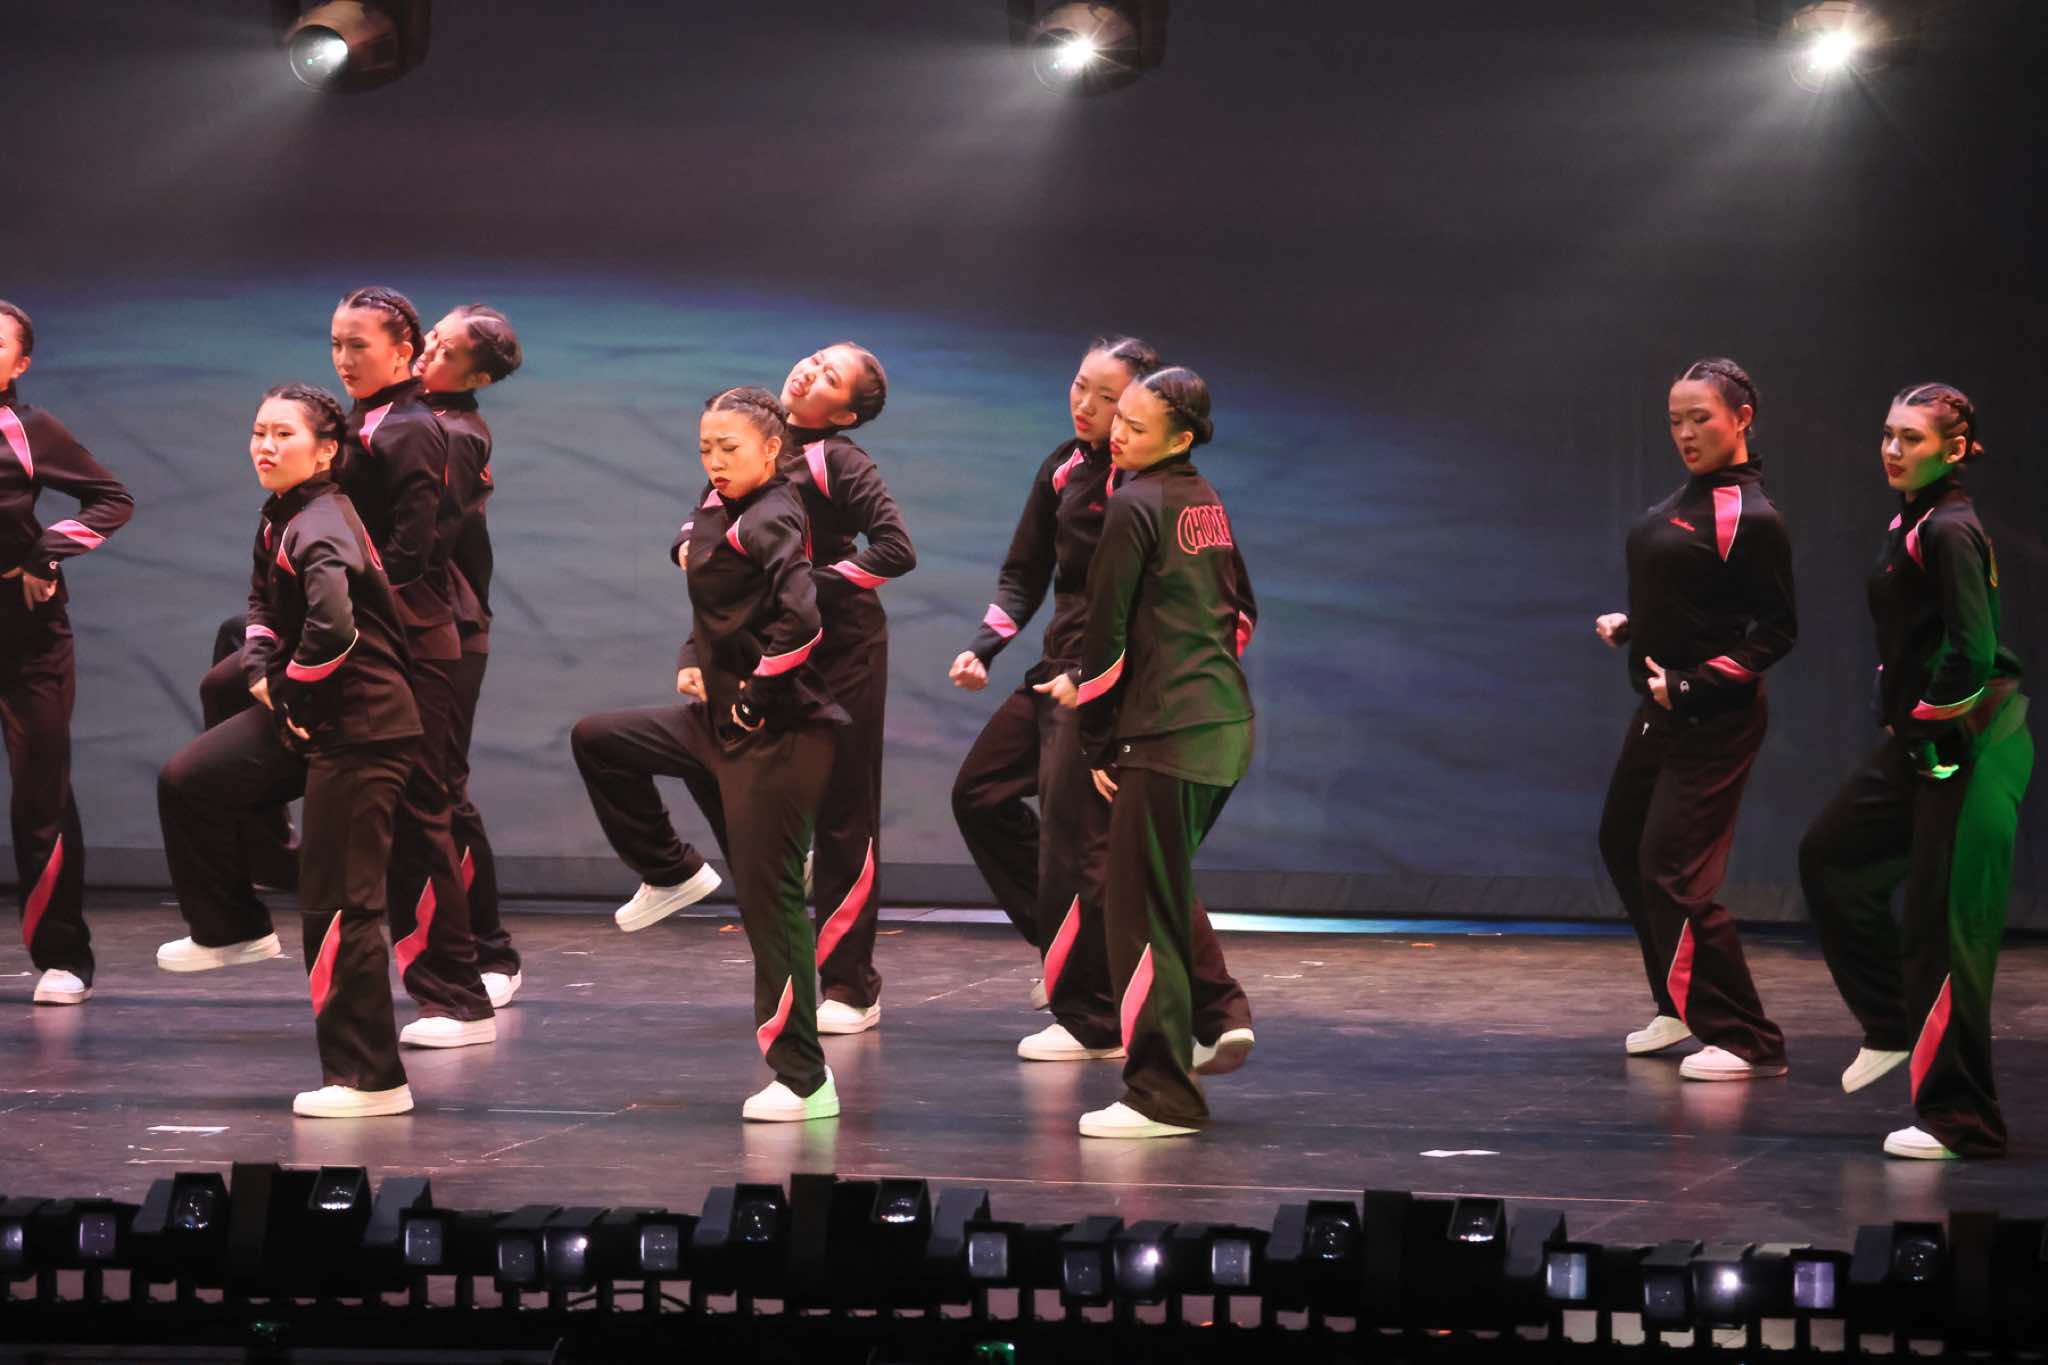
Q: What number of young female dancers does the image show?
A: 10